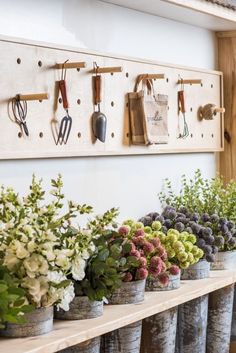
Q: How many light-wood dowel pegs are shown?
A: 6